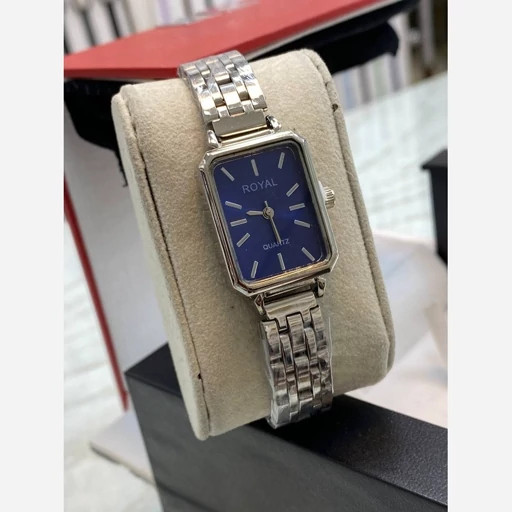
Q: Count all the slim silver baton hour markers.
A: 12